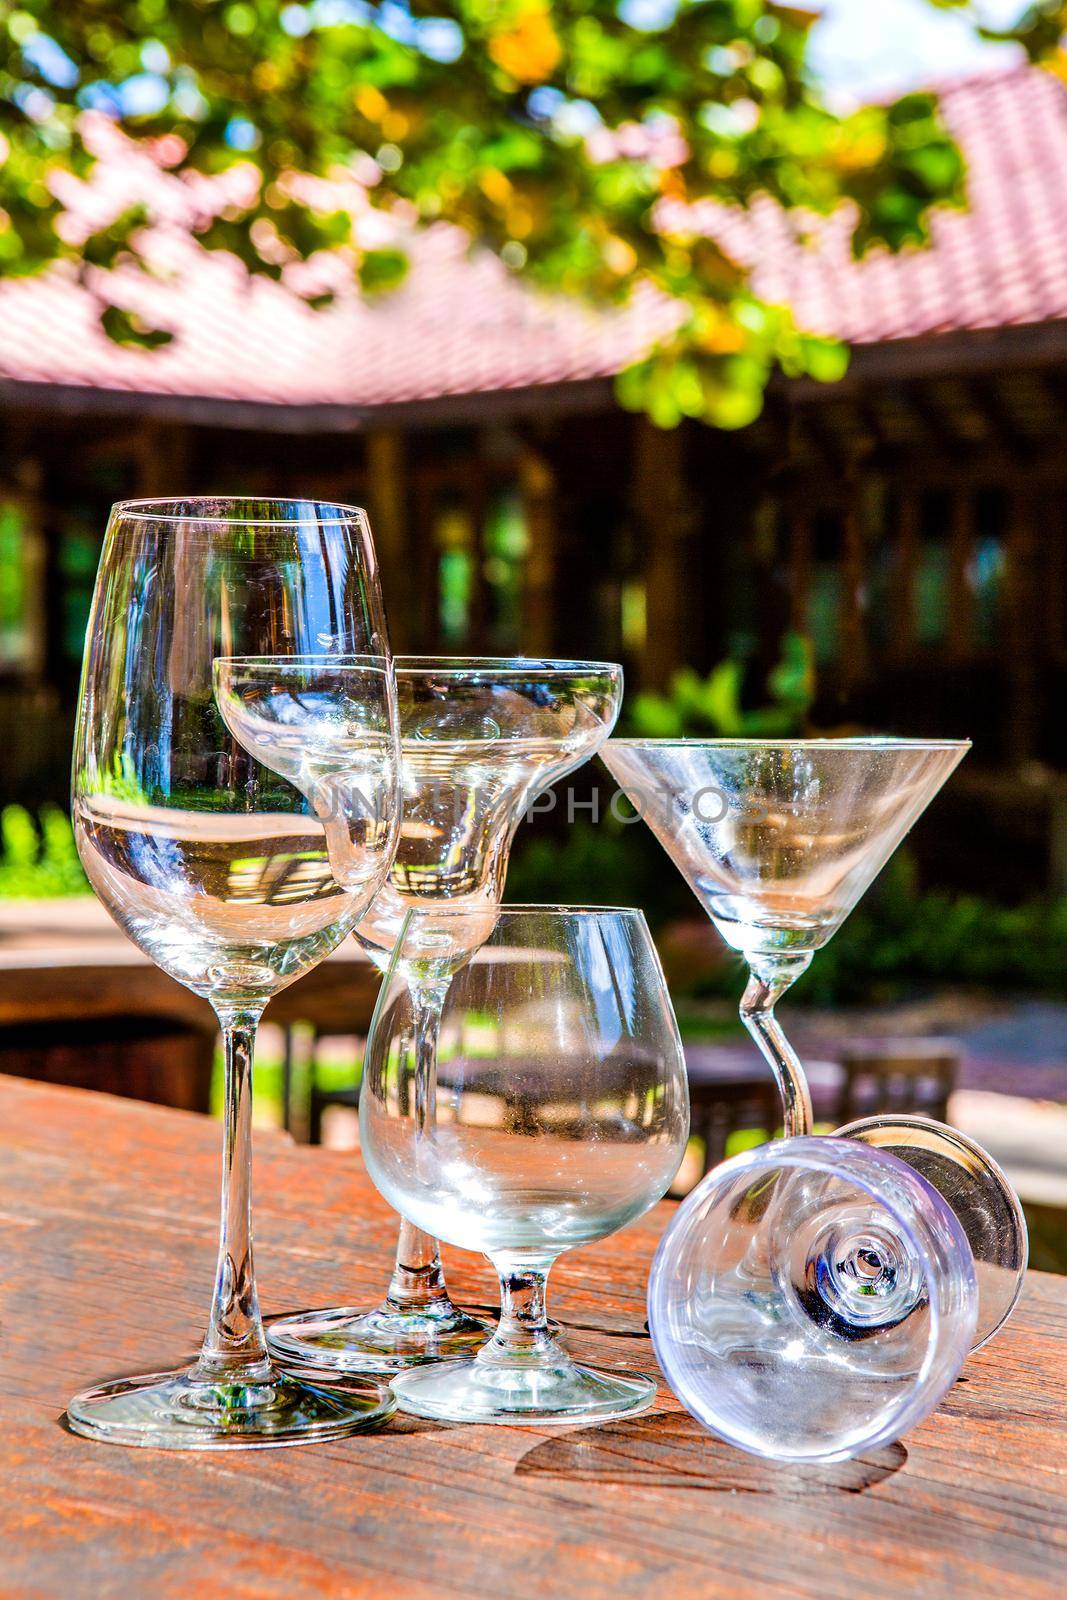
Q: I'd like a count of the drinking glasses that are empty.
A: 5